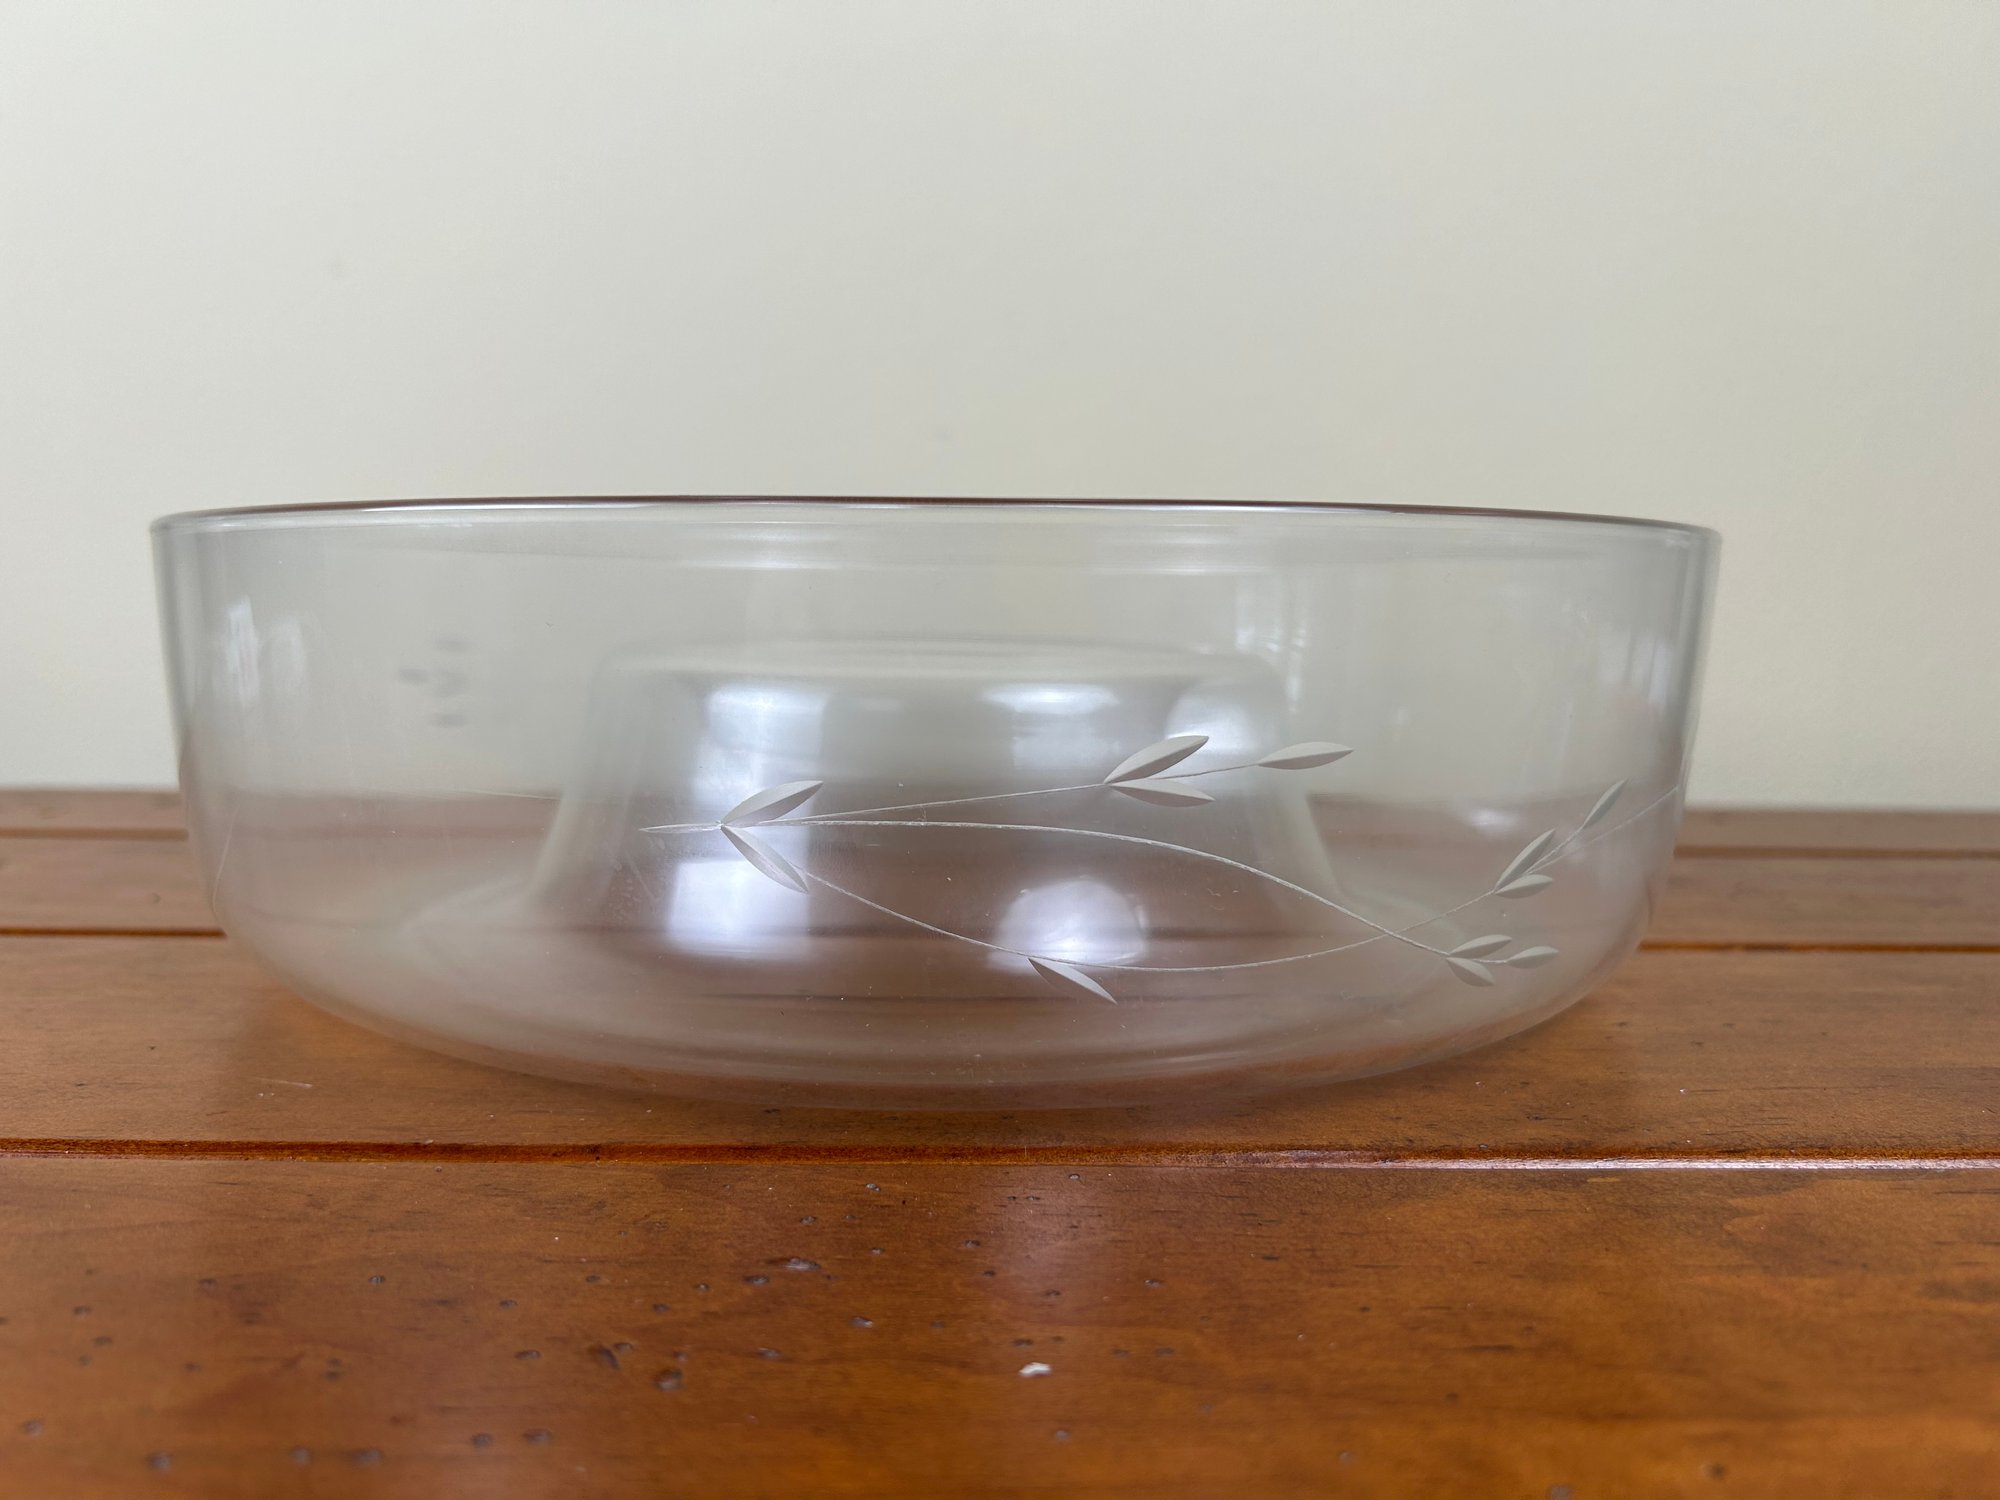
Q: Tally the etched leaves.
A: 12